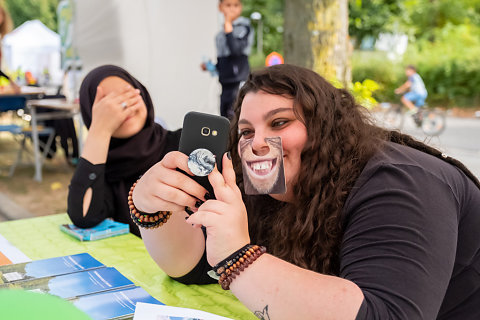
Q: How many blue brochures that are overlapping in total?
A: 3